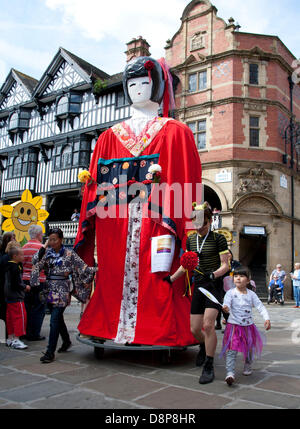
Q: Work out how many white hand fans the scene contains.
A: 1